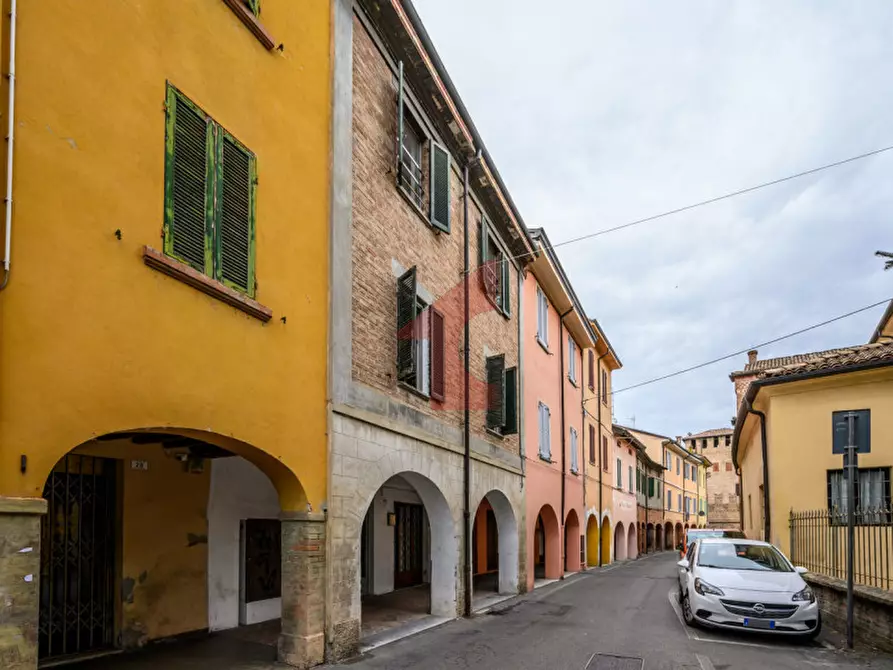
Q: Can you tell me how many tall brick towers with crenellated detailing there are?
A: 1